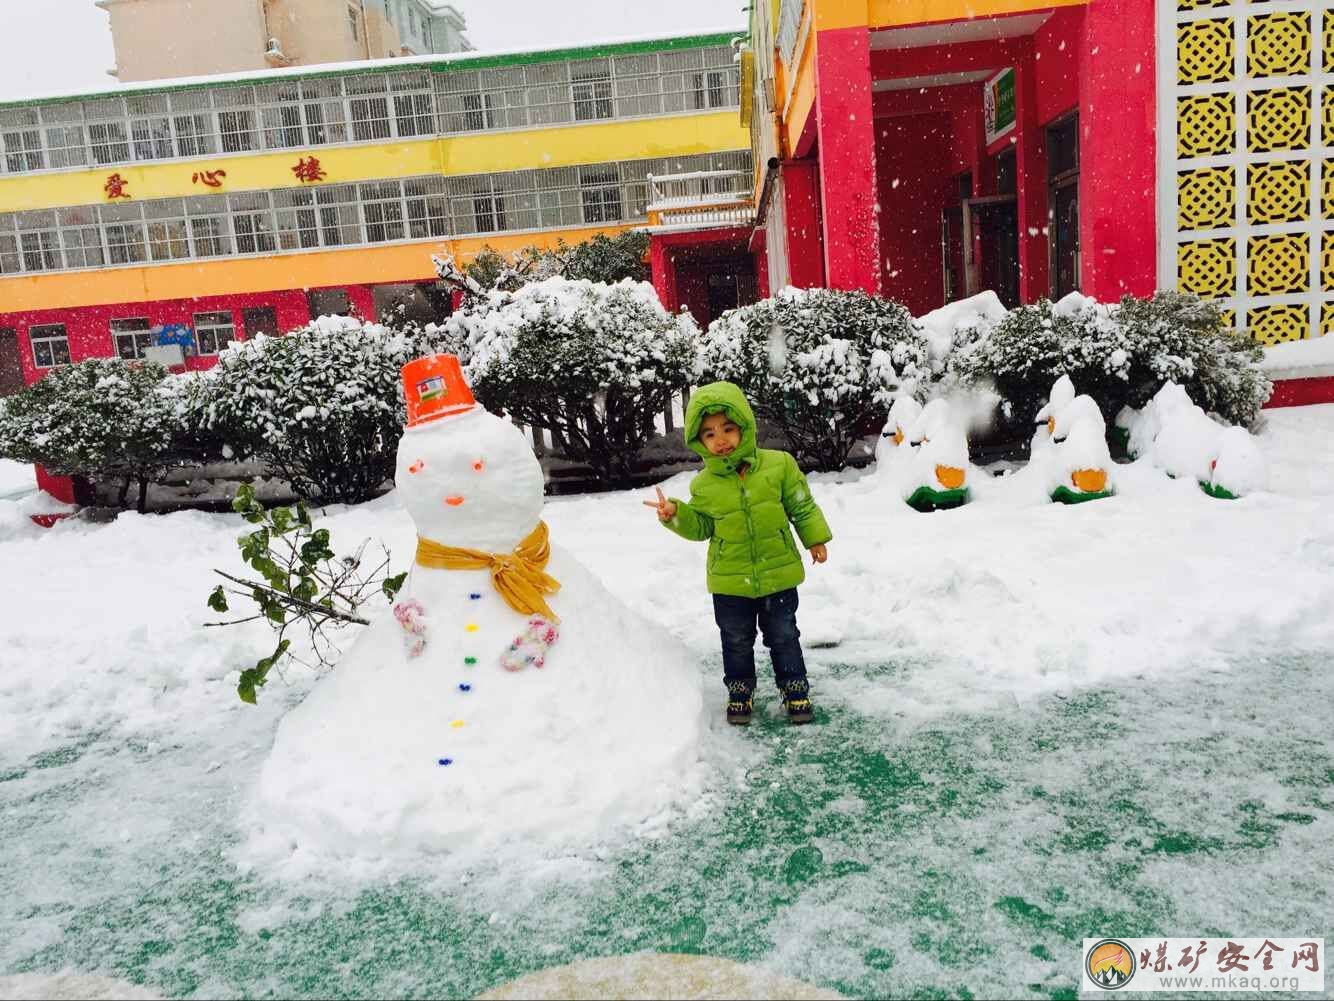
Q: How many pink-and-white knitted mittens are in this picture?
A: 2